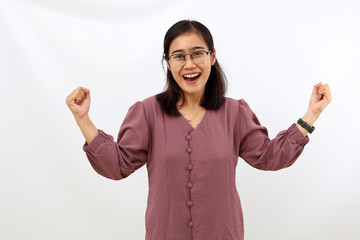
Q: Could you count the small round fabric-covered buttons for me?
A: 6